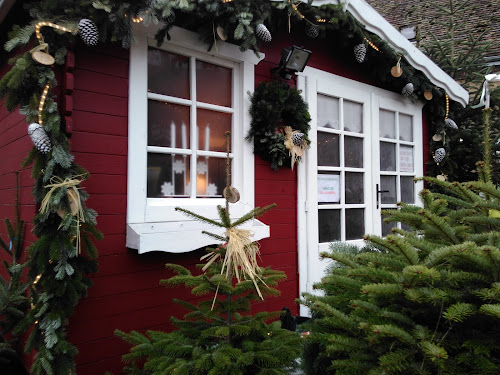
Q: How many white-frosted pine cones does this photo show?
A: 9